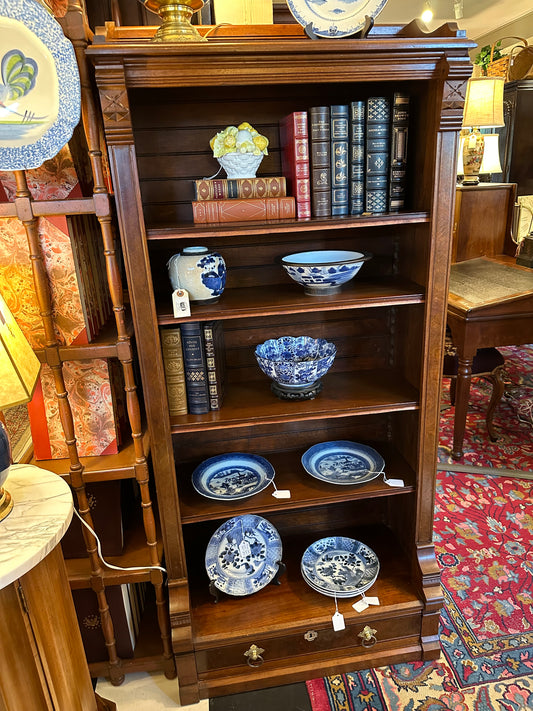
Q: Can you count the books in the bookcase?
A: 11